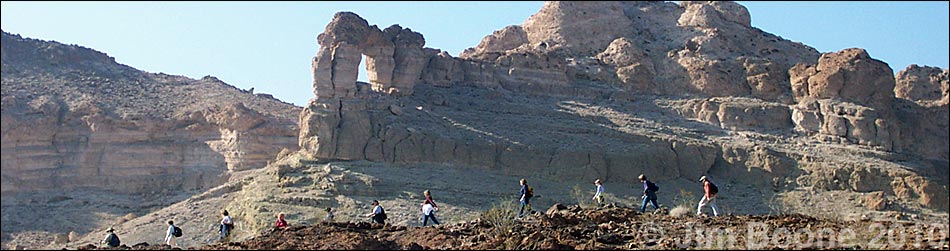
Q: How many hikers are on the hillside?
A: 11